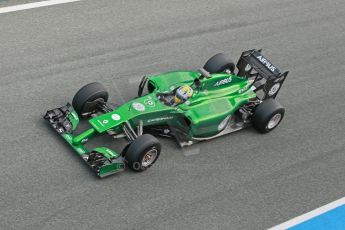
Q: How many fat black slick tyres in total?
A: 4